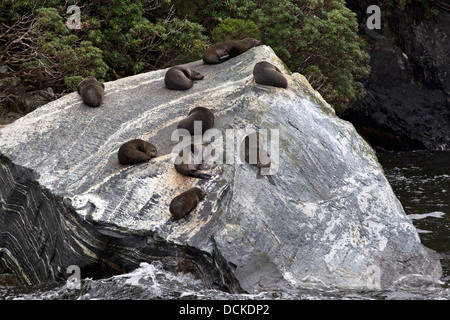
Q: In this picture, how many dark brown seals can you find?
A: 9